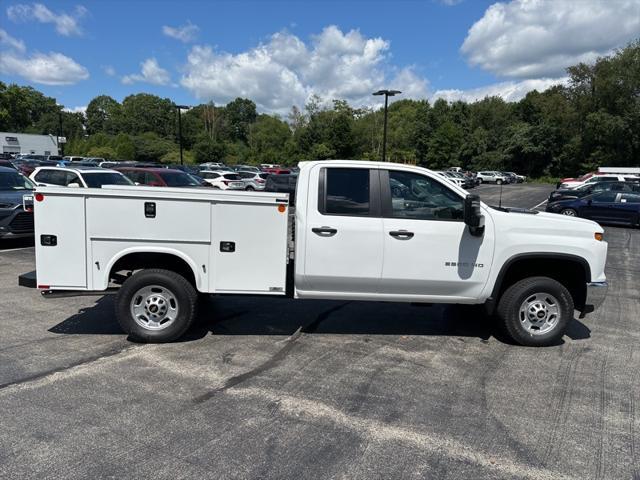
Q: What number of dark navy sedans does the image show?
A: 1